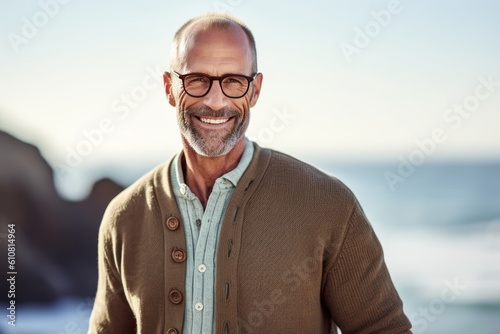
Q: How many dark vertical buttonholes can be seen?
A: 5